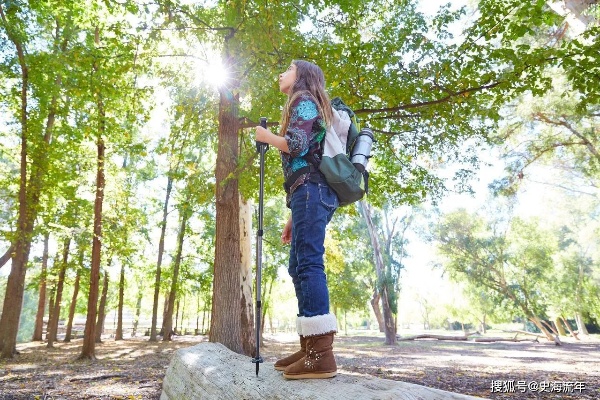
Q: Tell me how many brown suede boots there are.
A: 2